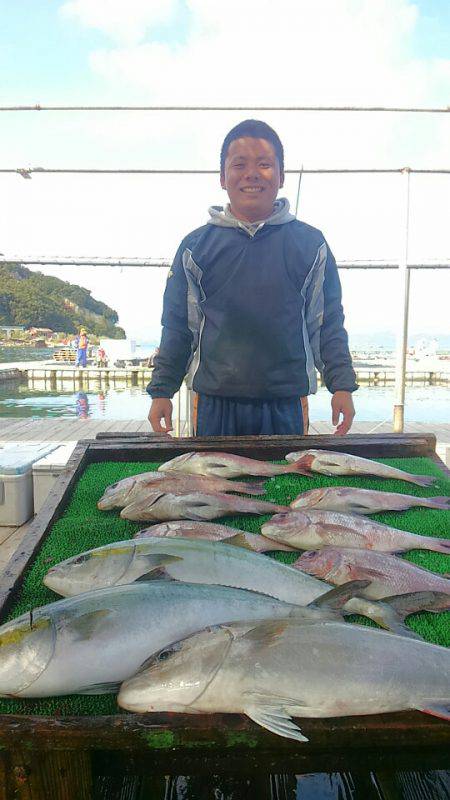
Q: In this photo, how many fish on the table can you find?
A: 11